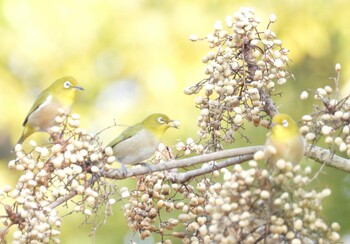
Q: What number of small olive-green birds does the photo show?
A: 3